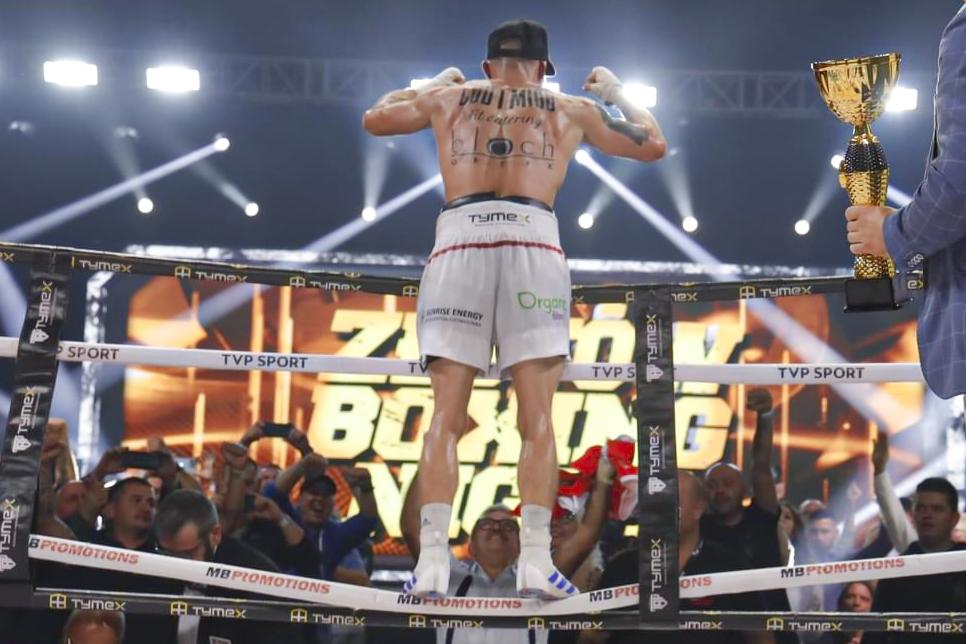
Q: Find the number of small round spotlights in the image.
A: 9